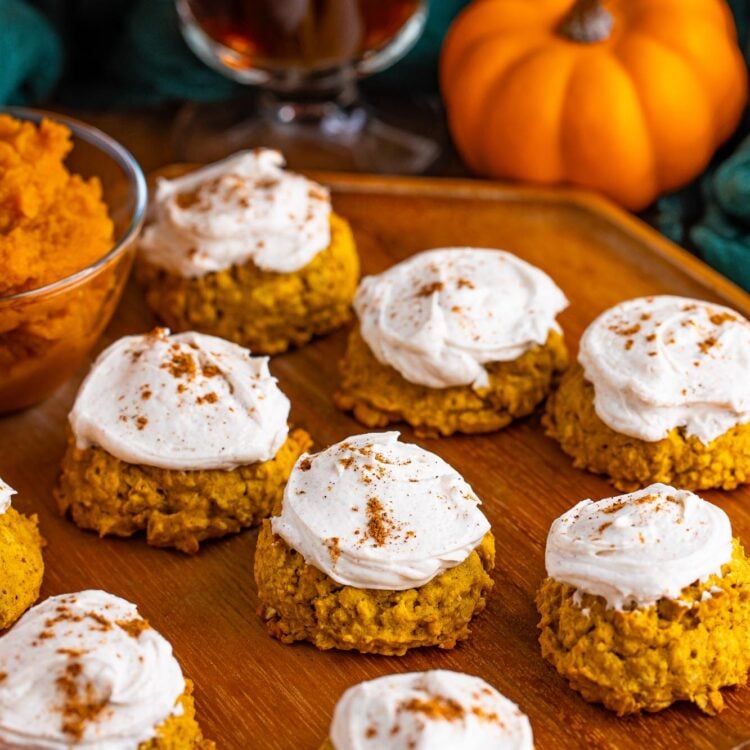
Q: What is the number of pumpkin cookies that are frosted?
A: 9